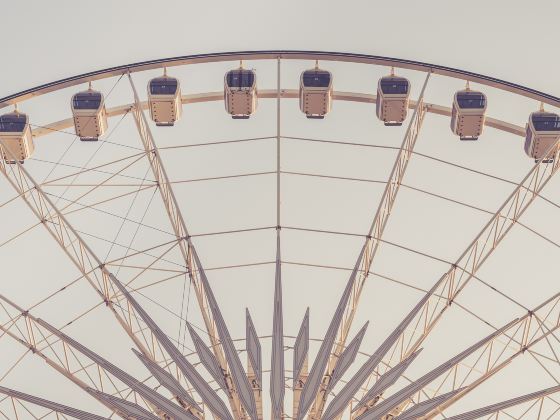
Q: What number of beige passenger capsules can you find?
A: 8